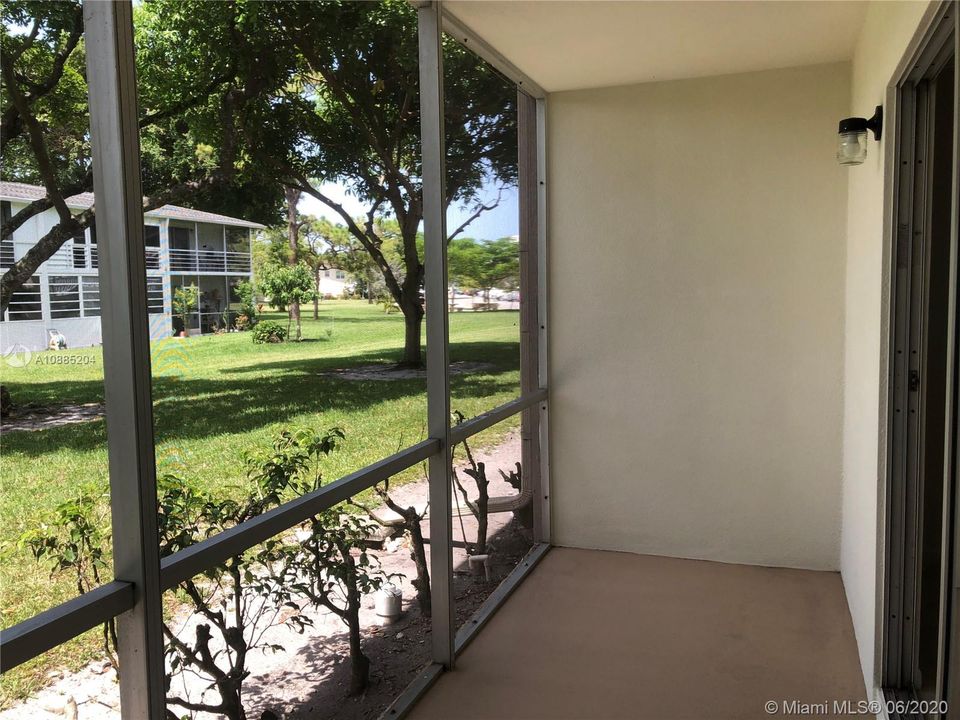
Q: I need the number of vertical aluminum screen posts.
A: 3